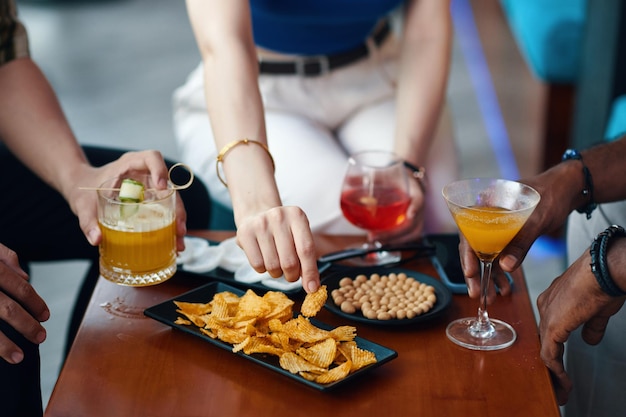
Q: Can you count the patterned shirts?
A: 1